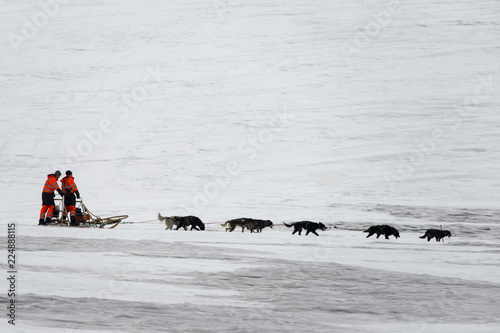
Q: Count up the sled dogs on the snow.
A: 7